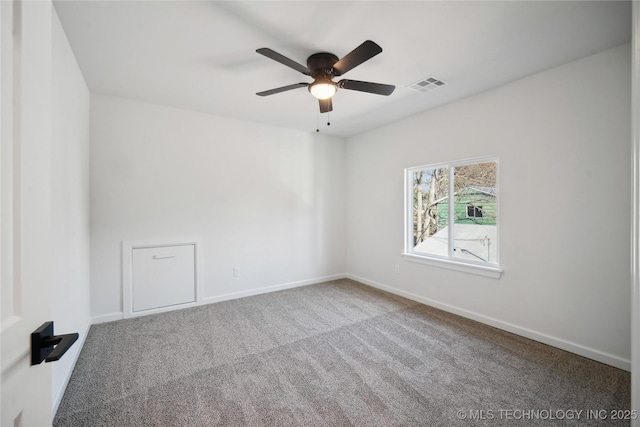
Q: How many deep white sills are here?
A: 1